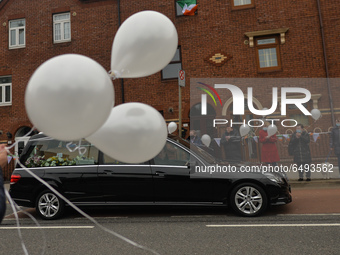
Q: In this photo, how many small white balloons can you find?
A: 5